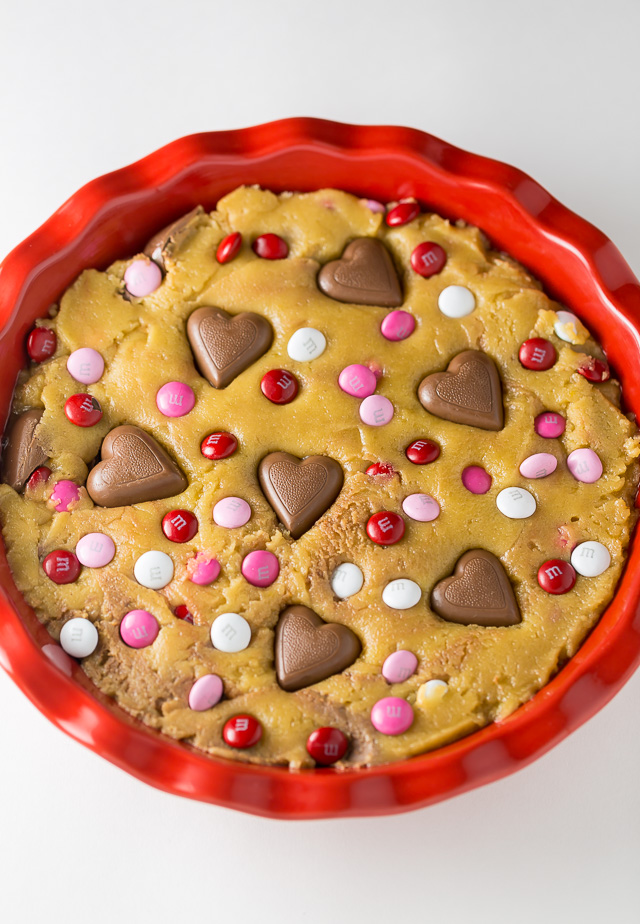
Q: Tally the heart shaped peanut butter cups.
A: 7